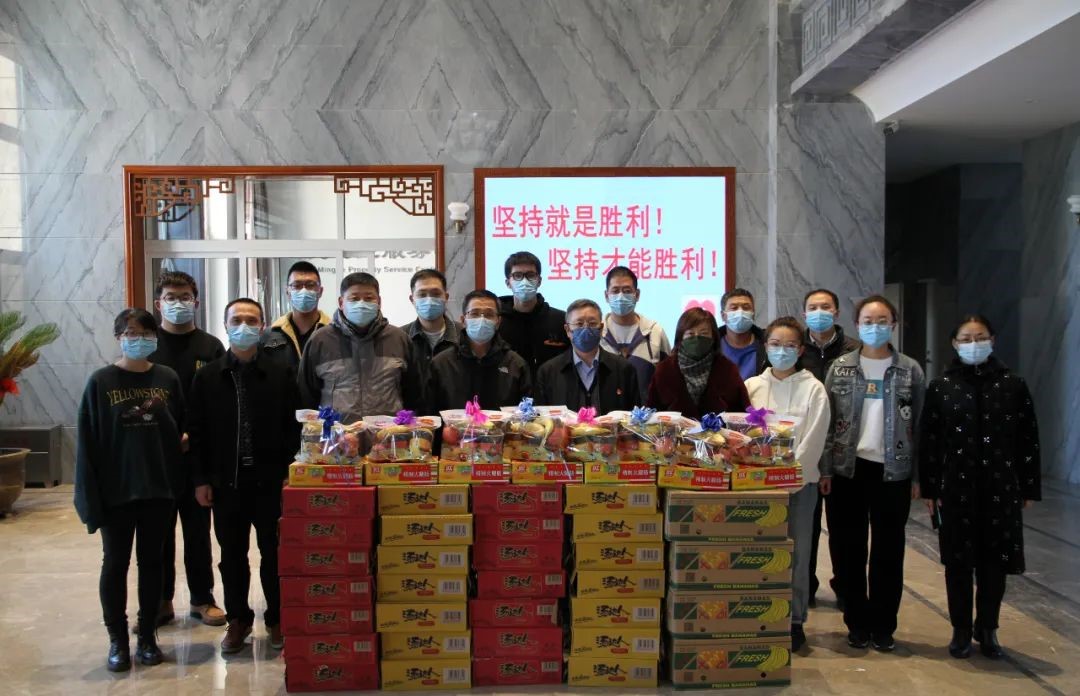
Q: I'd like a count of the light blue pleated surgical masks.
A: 14